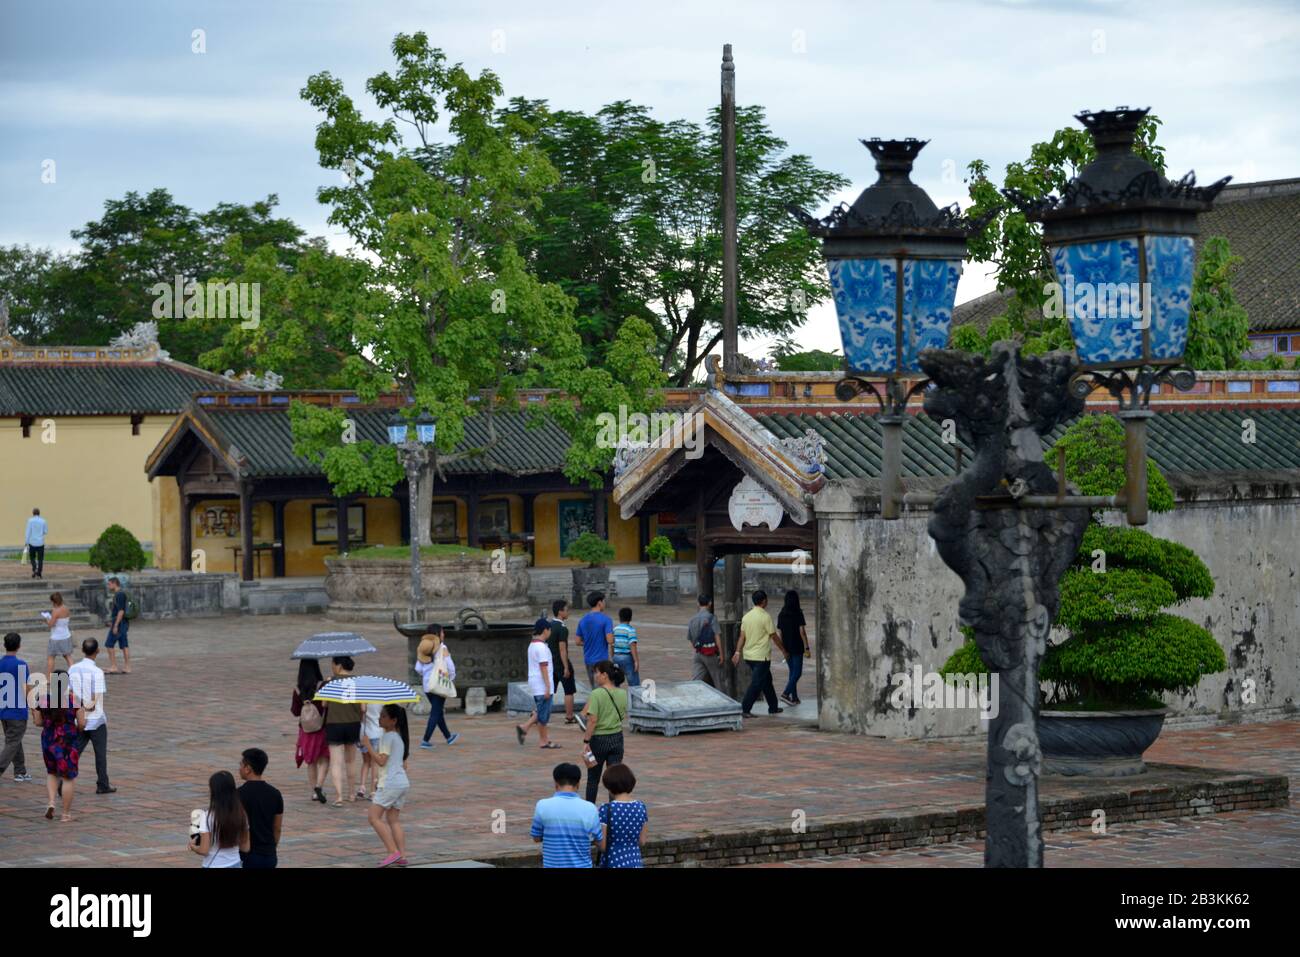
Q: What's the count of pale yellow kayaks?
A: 0